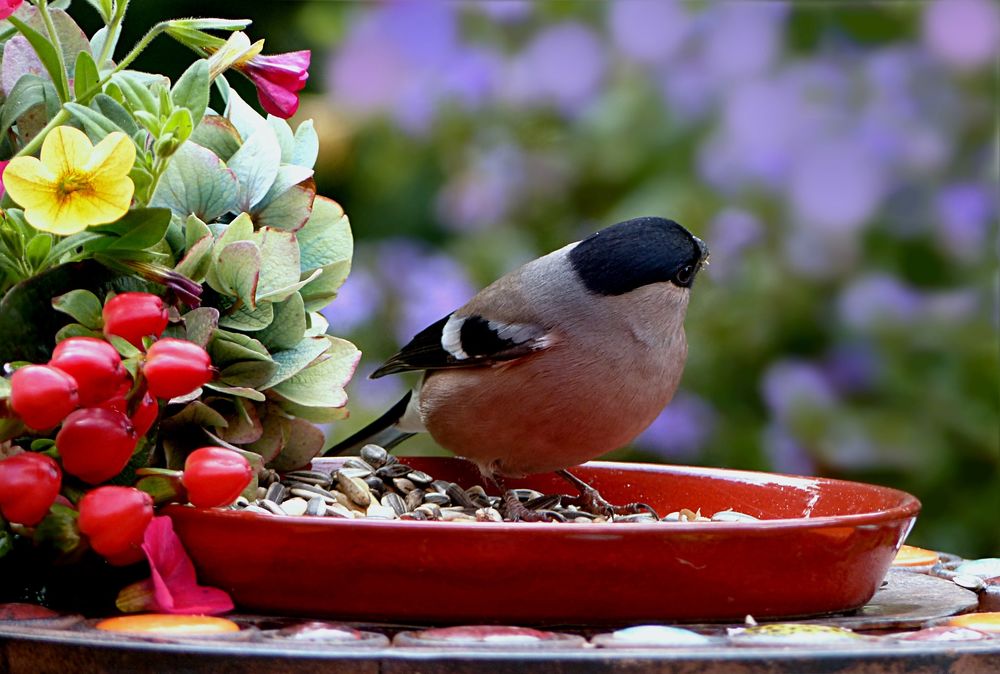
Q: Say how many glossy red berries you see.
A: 9